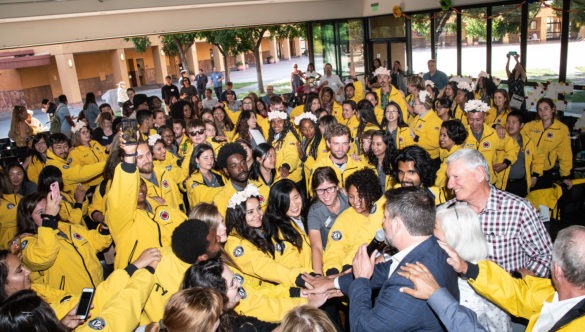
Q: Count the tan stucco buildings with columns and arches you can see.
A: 1